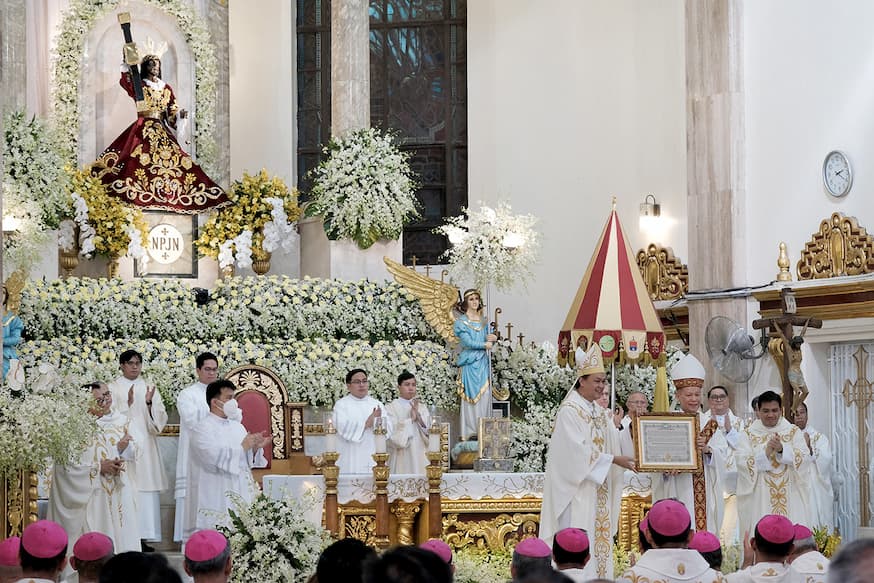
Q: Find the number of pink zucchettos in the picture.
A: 12